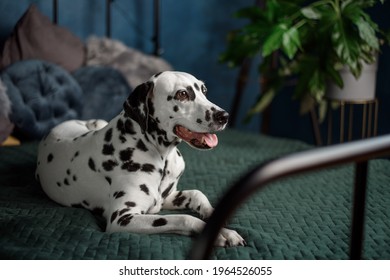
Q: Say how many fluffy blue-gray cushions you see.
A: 2